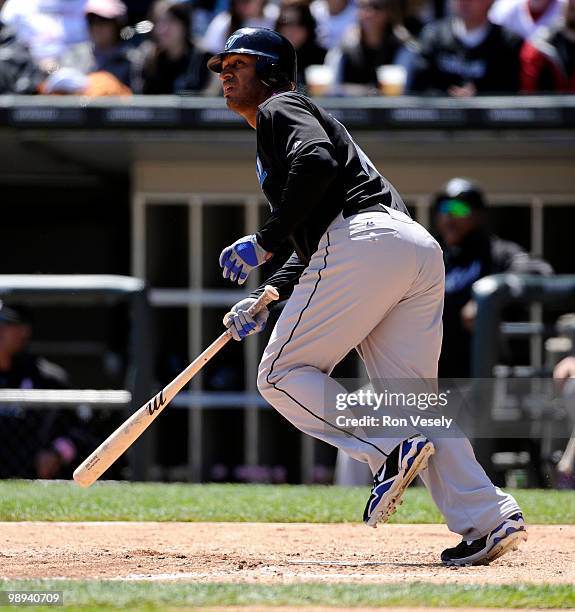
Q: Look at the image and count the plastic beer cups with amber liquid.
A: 2